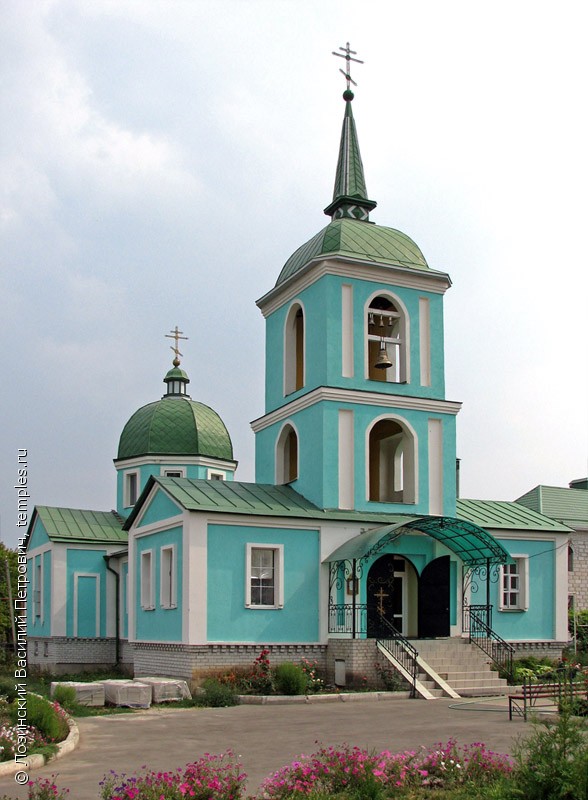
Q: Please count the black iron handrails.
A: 2